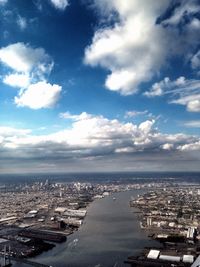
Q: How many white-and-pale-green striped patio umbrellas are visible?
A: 0